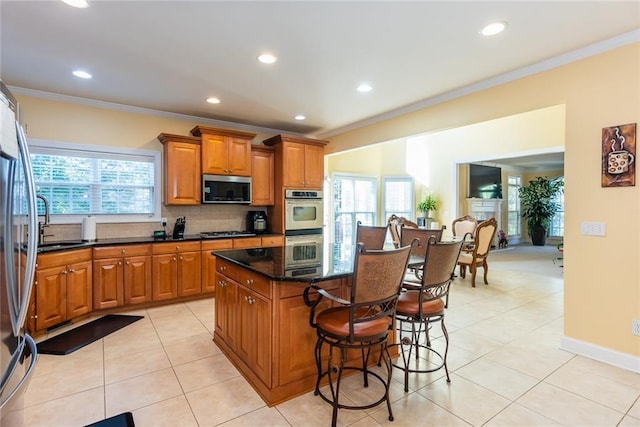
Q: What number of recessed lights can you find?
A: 7